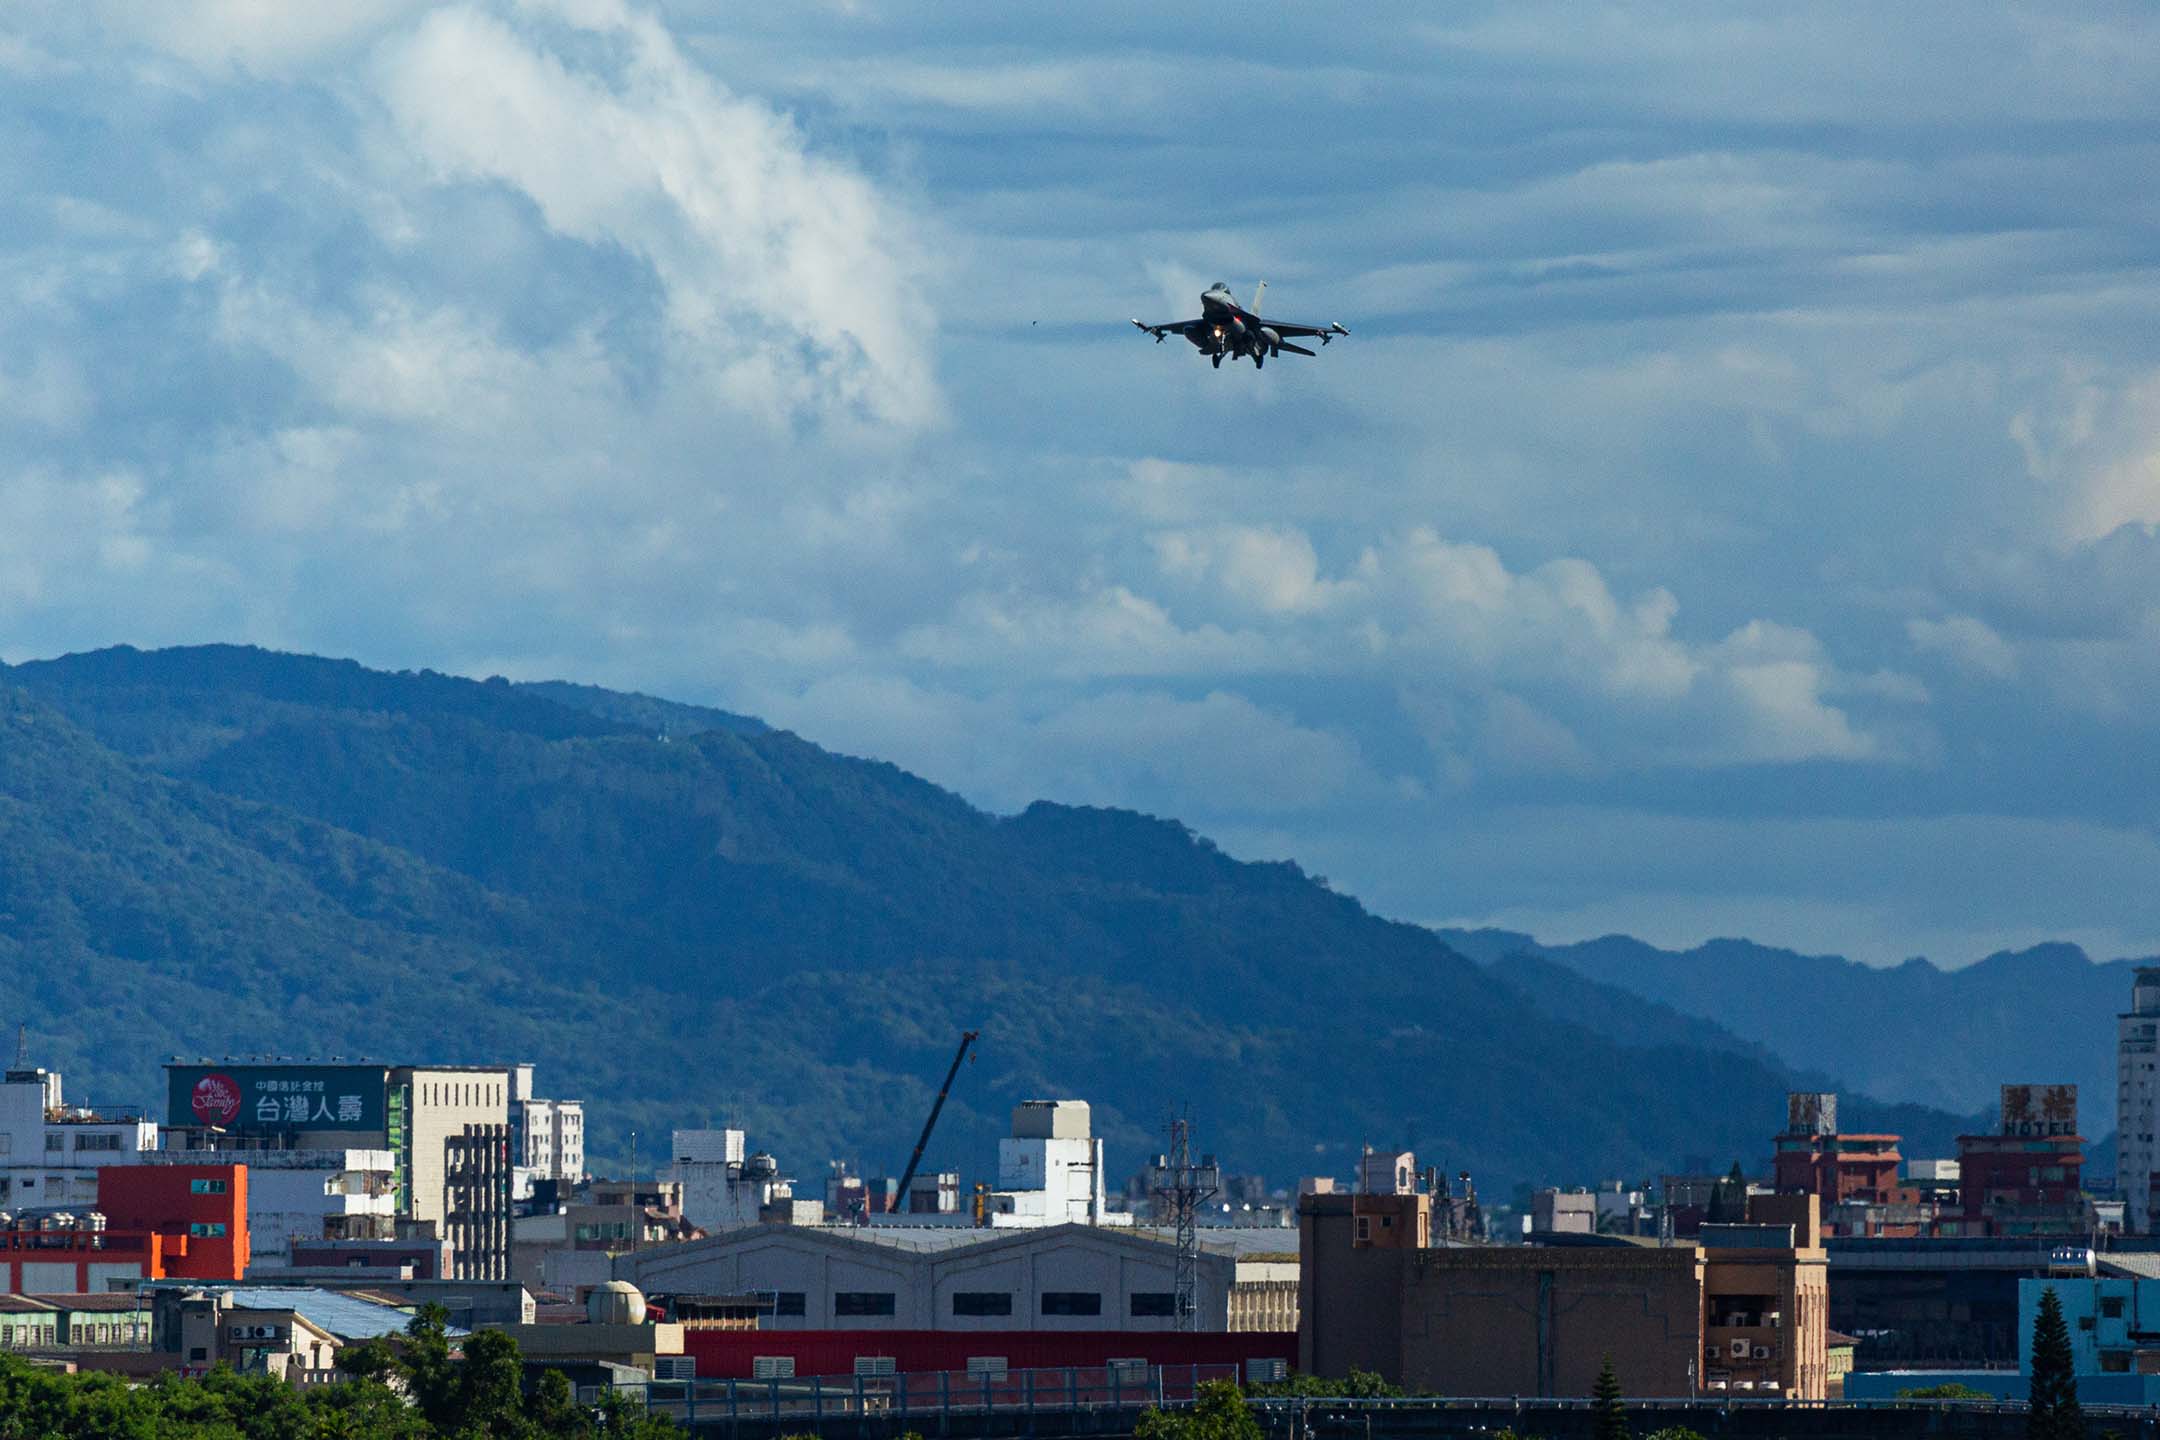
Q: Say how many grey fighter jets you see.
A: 1